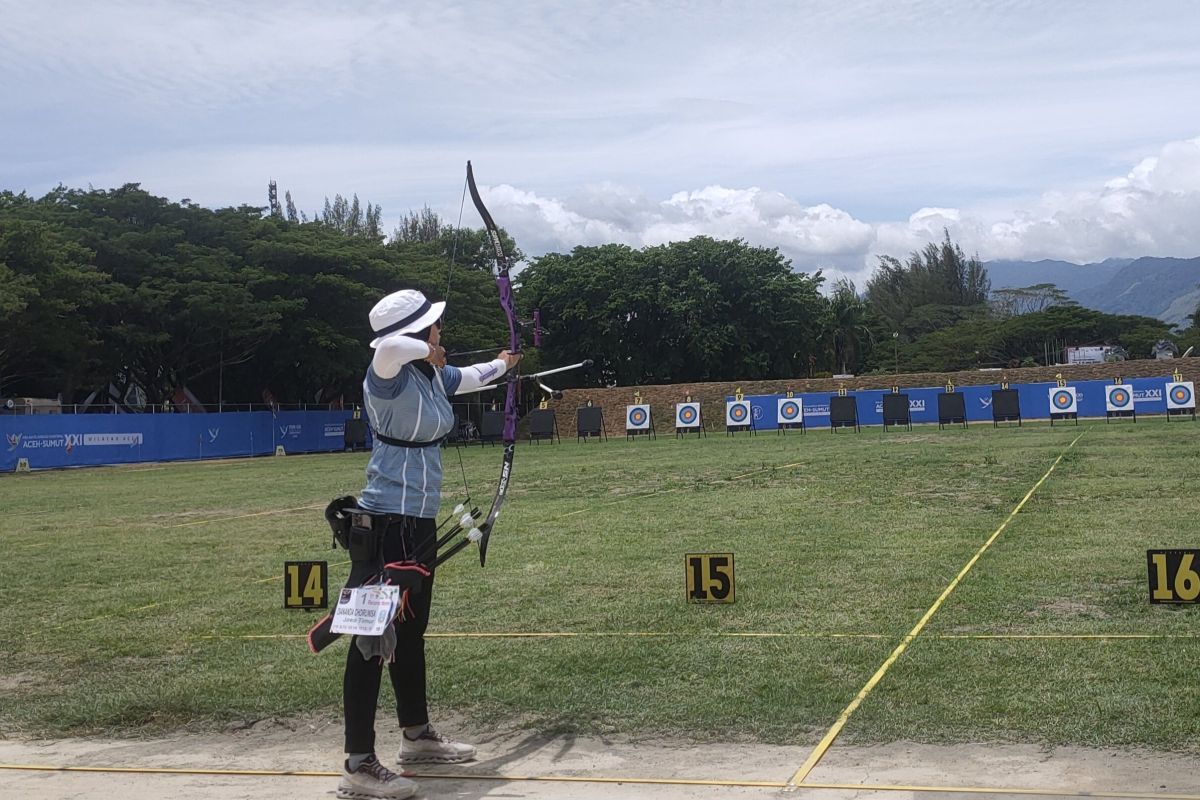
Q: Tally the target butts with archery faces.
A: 7